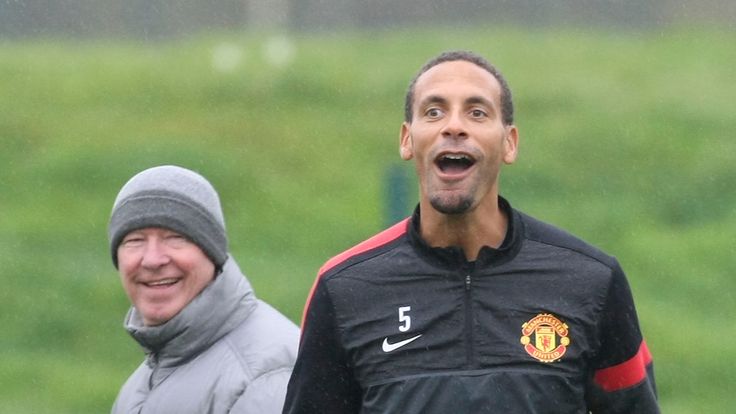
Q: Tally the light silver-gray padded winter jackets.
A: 1